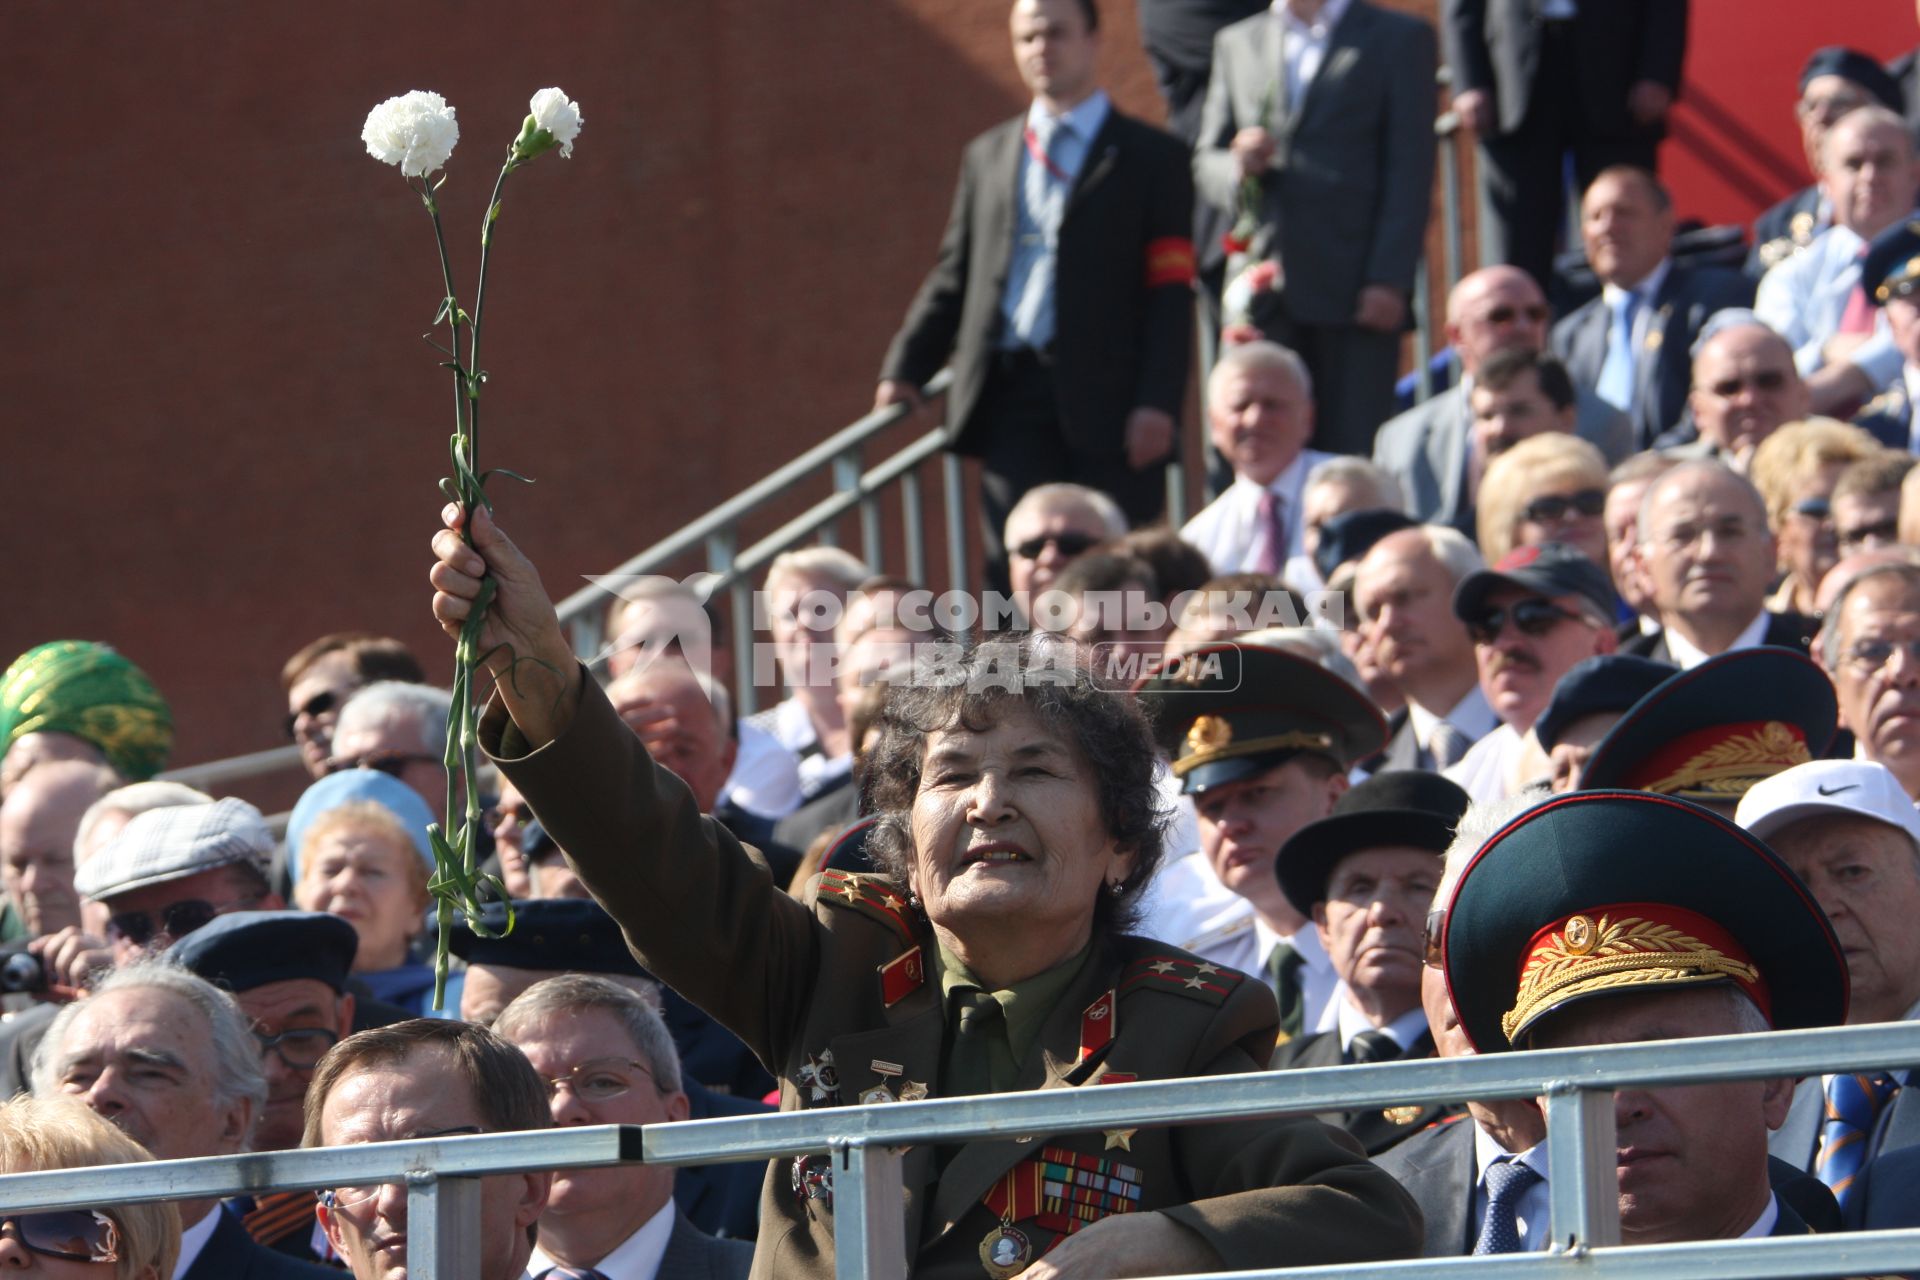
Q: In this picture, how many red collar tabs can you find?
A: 2